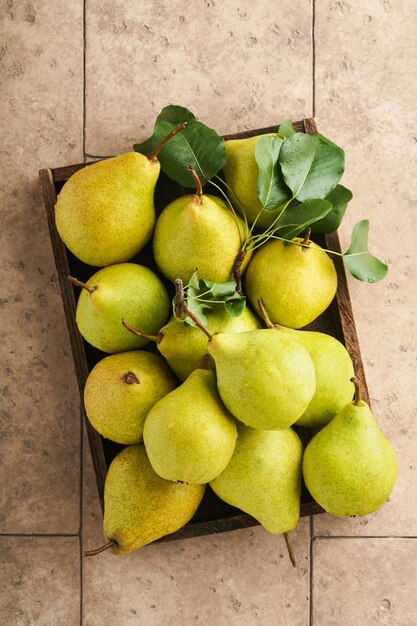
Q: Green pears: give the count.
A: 13